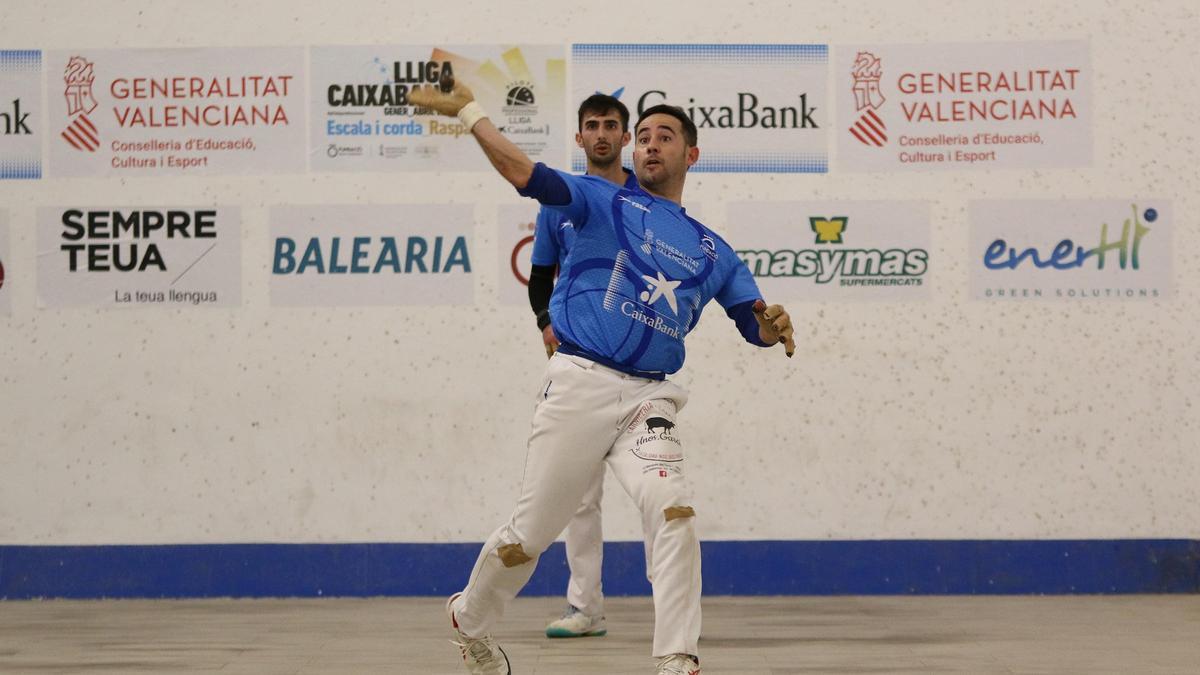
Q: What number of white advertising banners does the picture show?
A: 11